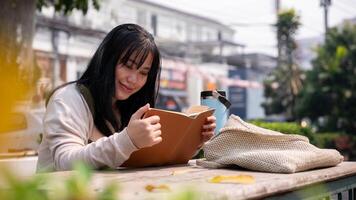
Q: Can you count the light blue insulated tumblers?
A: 1